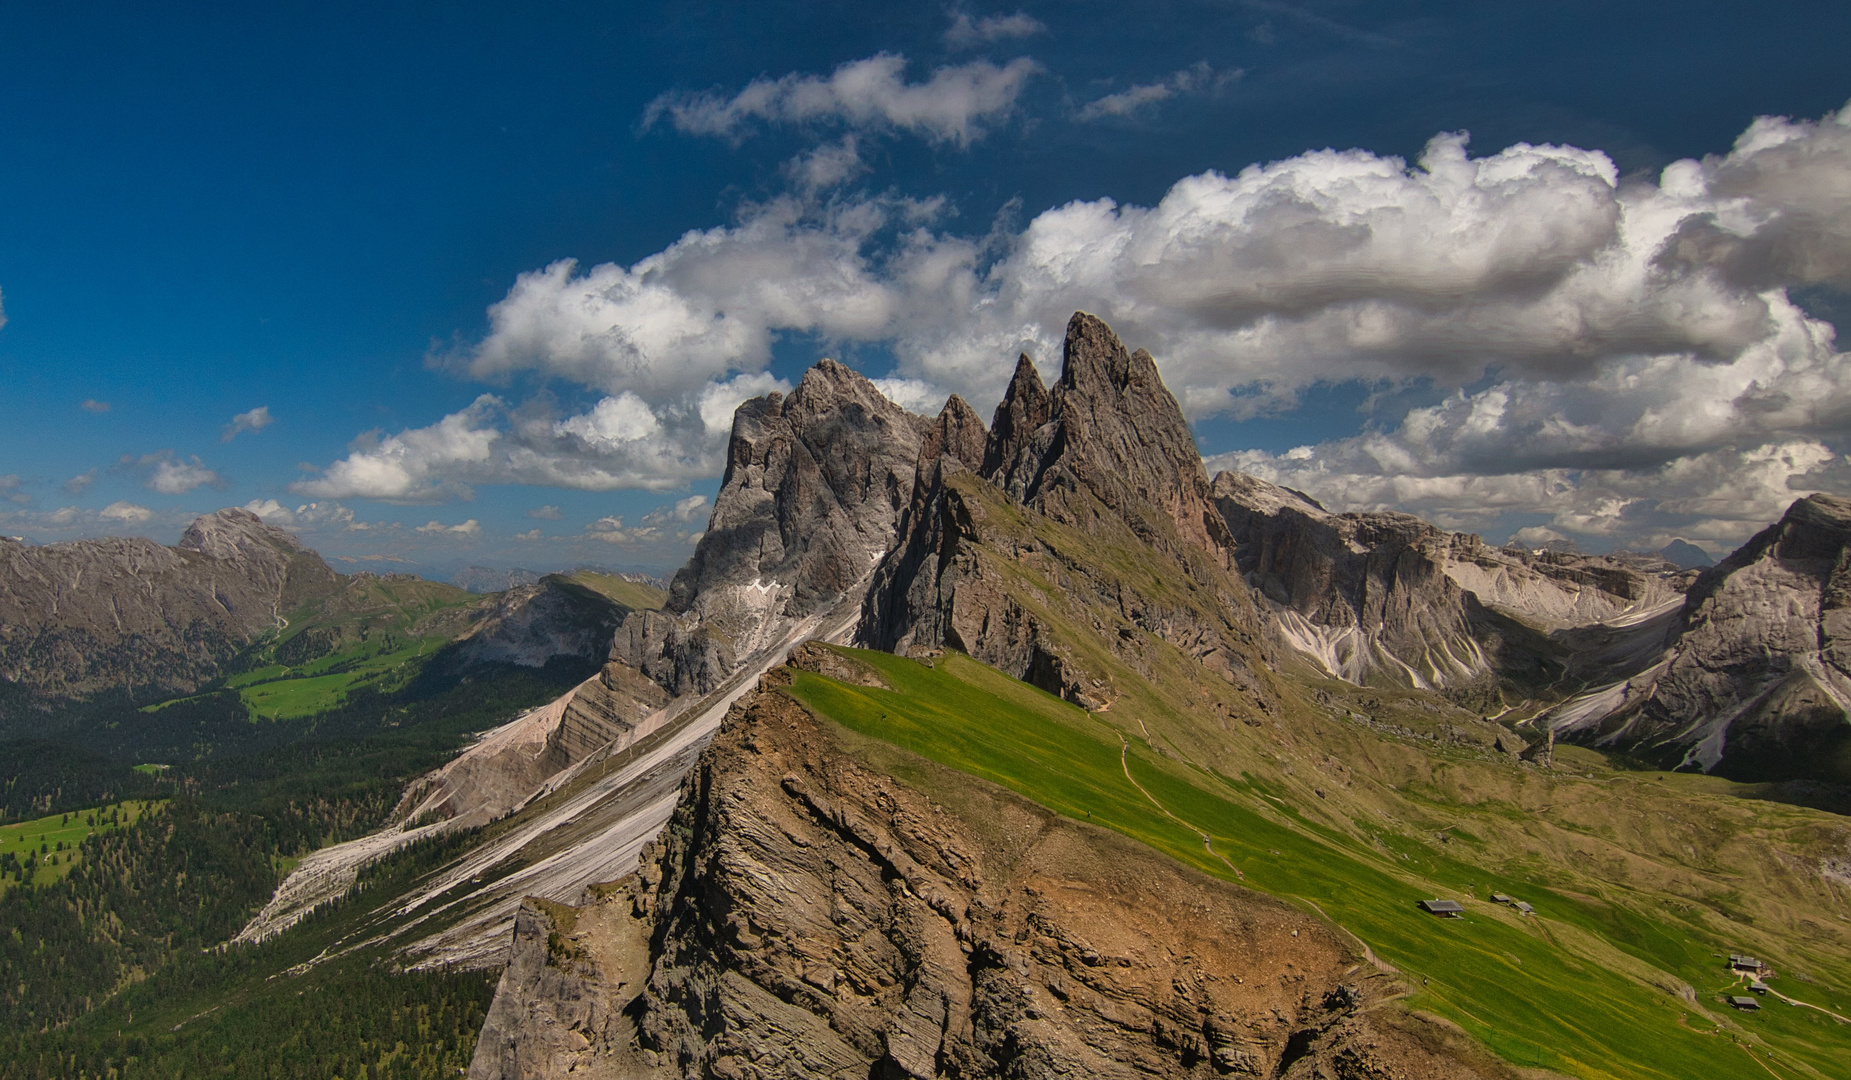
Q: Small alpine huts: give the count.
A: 6